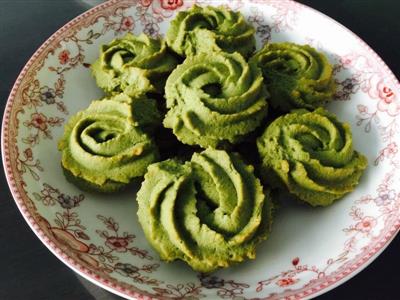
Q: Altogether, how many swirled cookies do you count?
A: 7